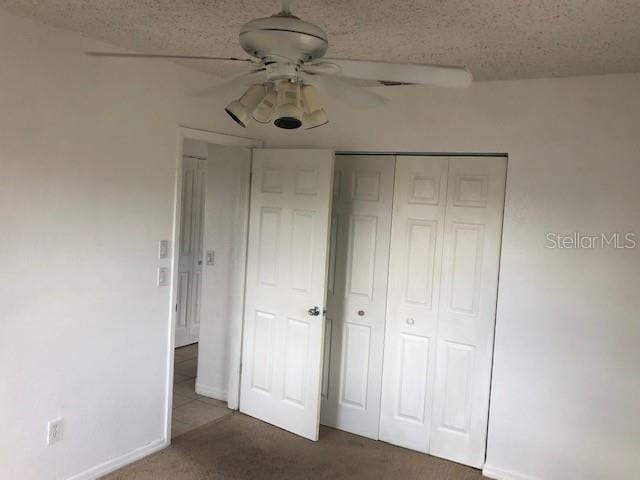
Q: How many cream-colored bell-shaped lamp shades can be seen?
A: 4